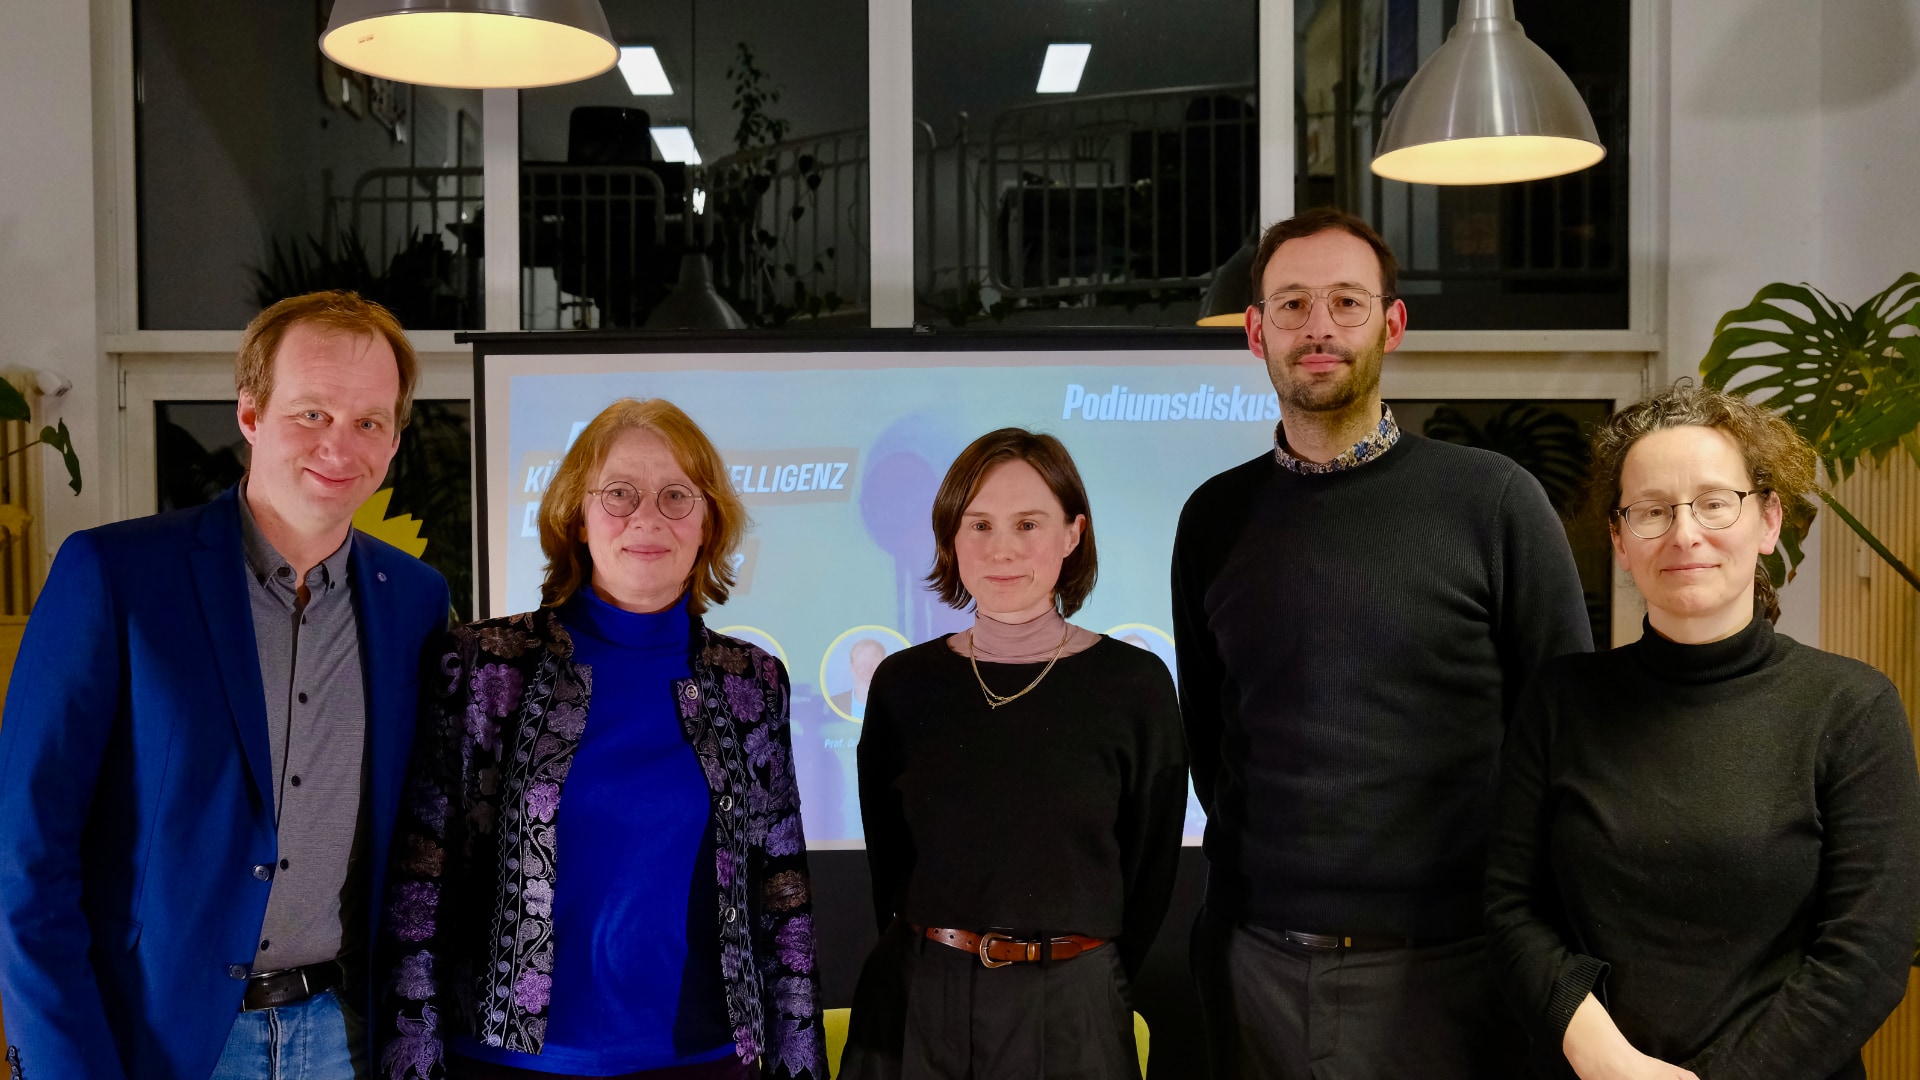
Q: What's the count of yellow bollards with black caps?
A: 0